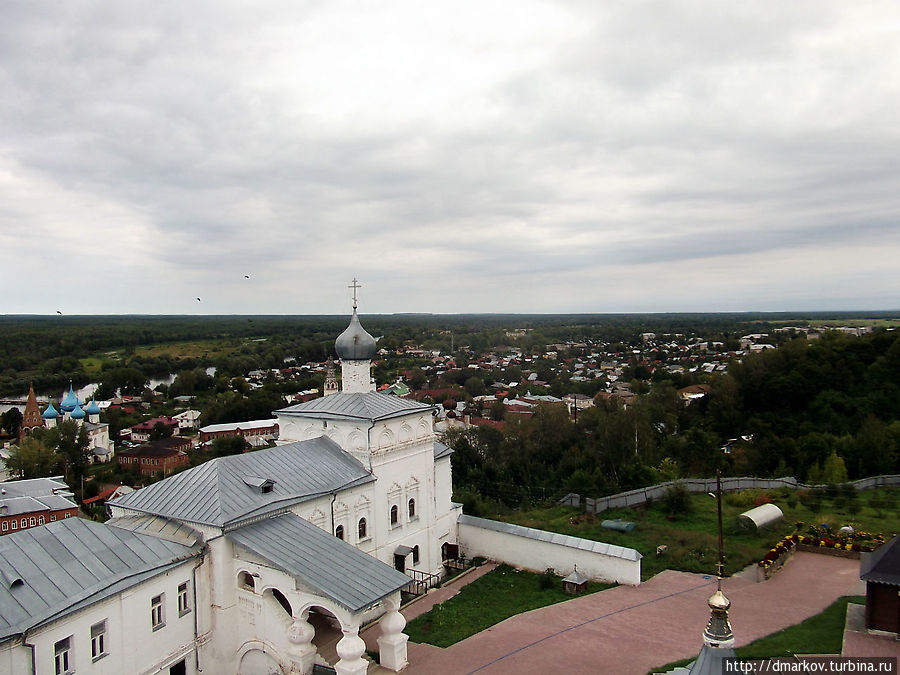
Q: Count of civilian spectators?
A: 0